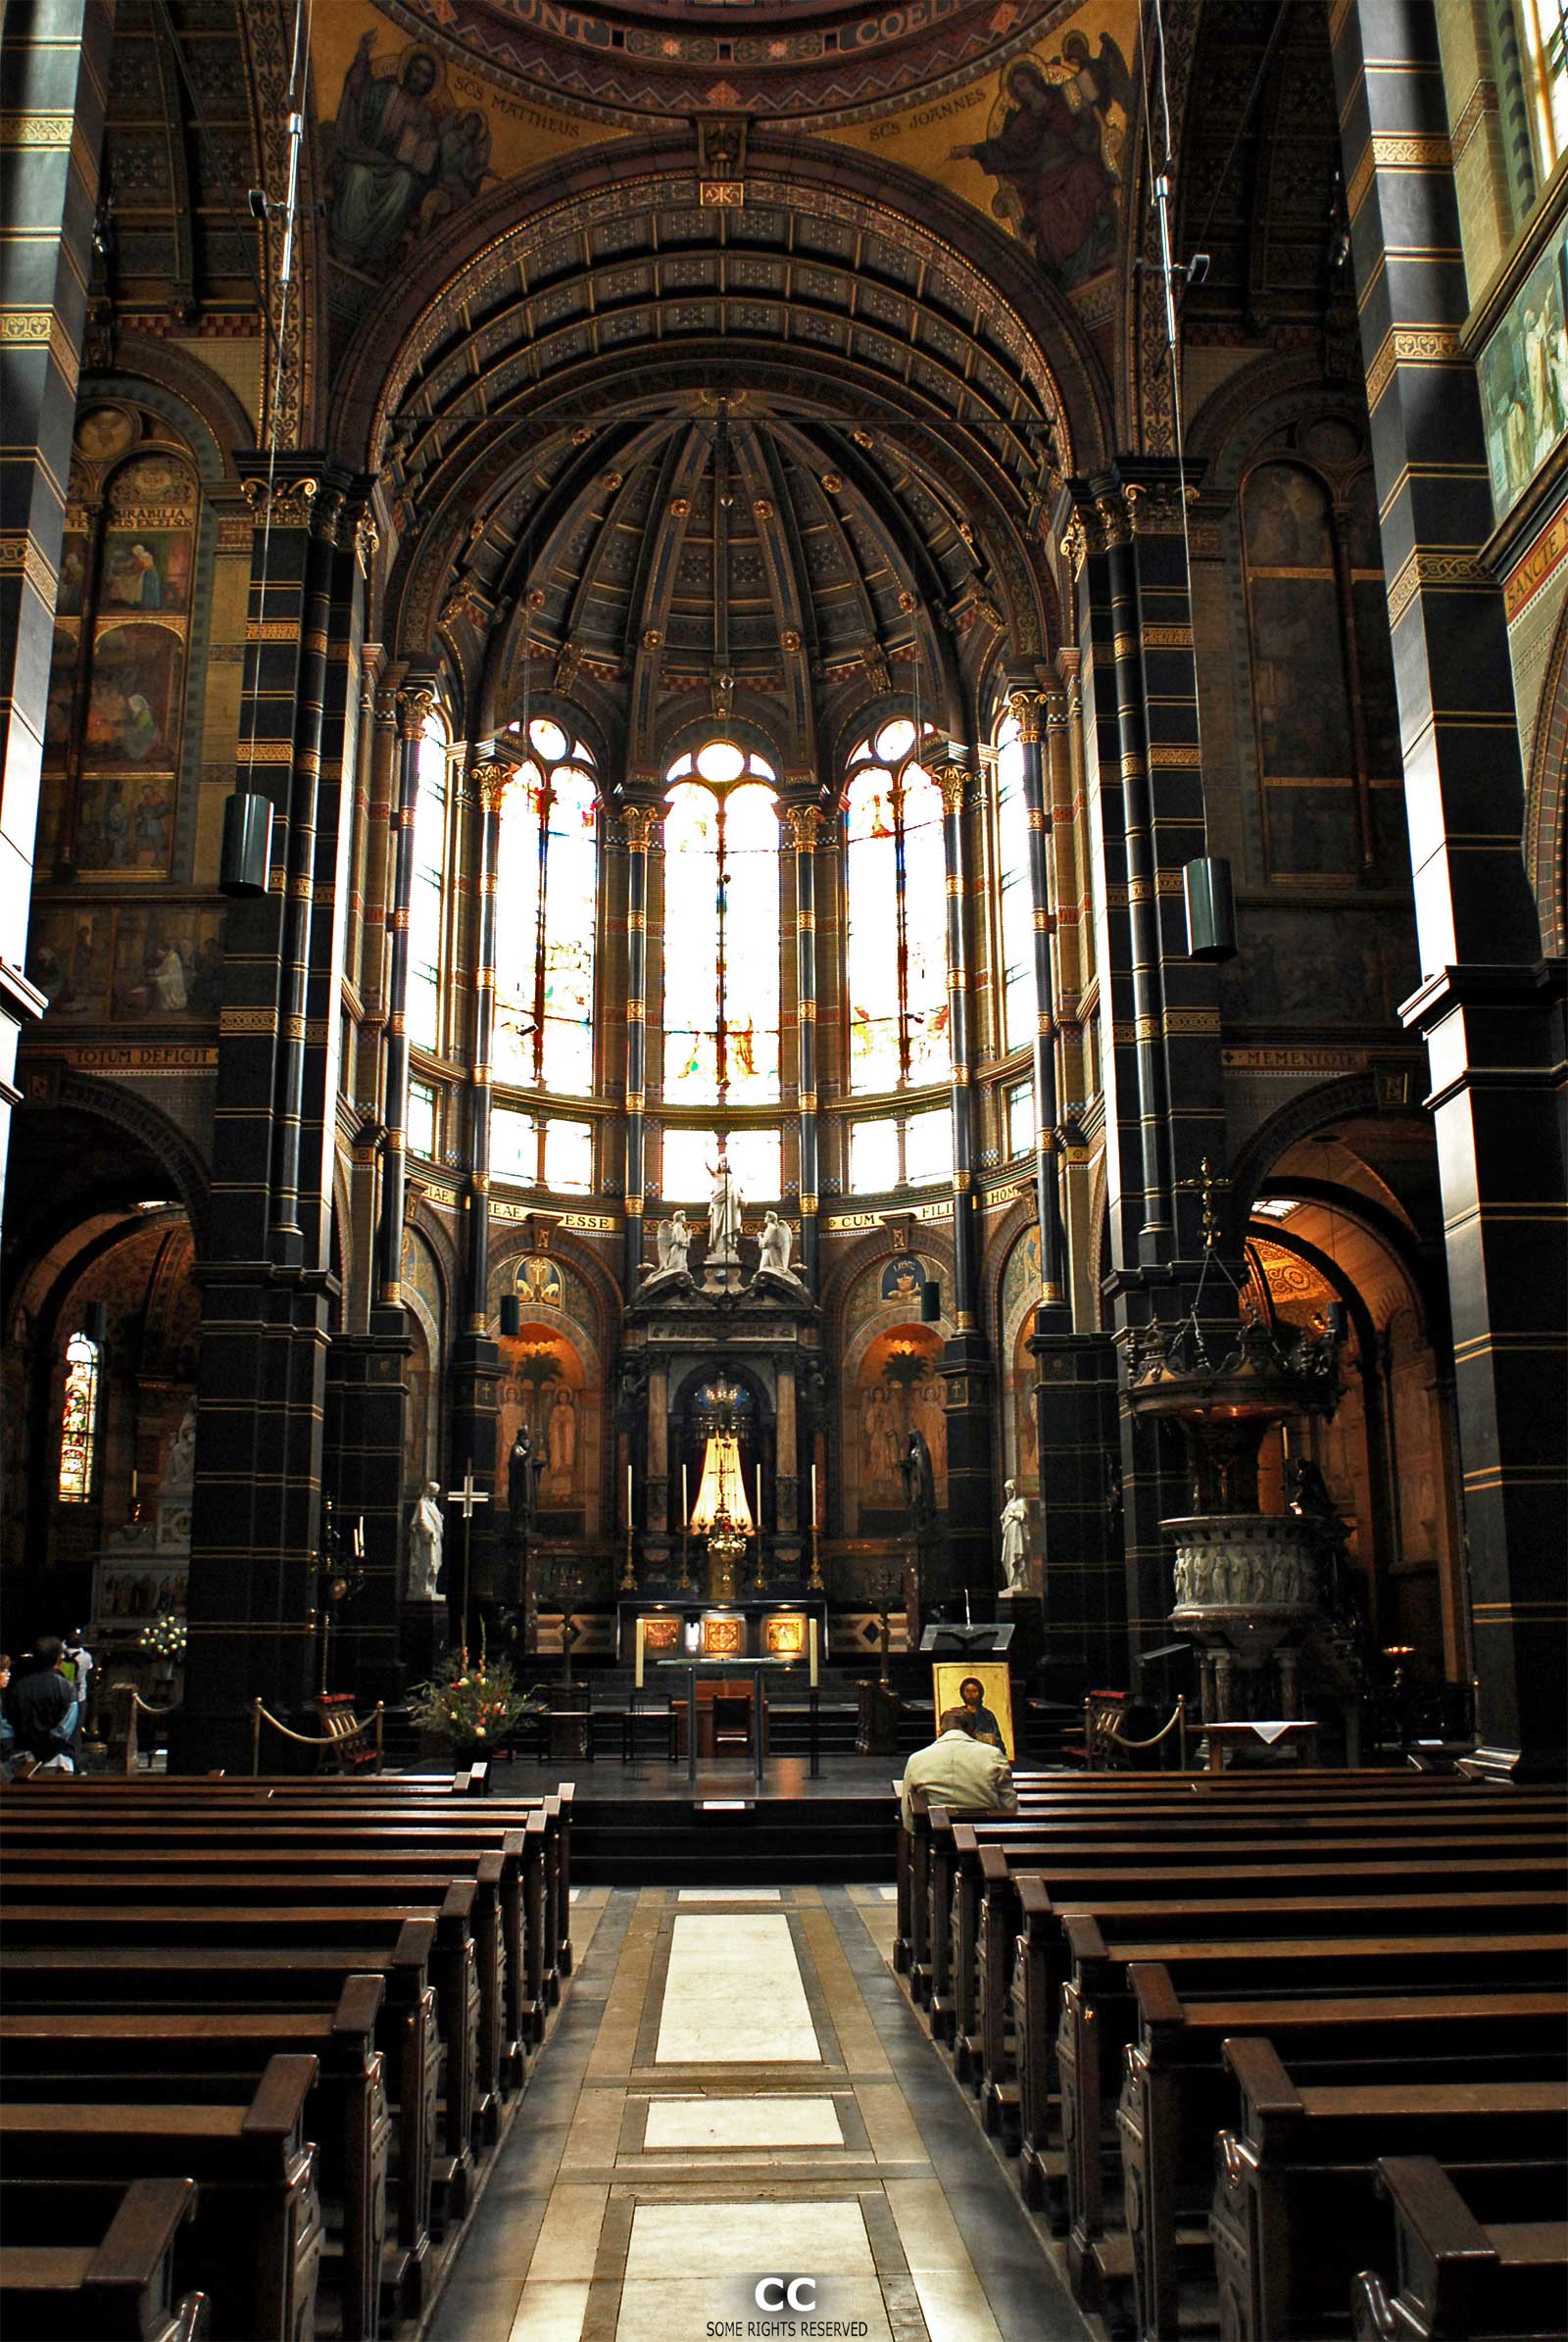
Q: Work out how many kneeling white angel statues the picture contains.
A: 2